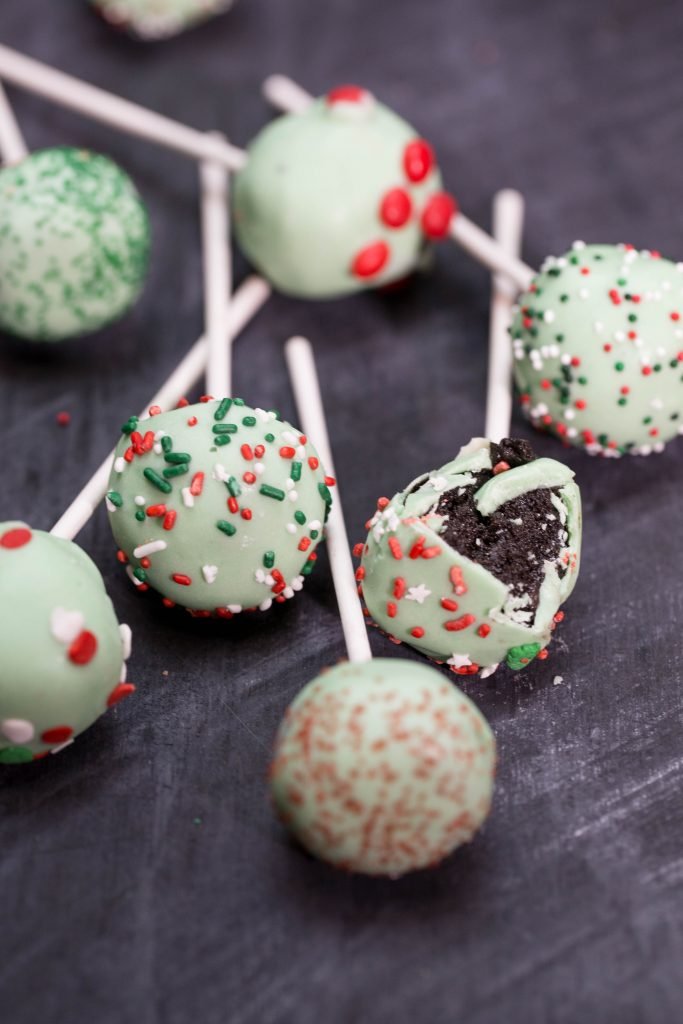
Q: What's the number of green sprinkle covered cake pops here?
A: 1